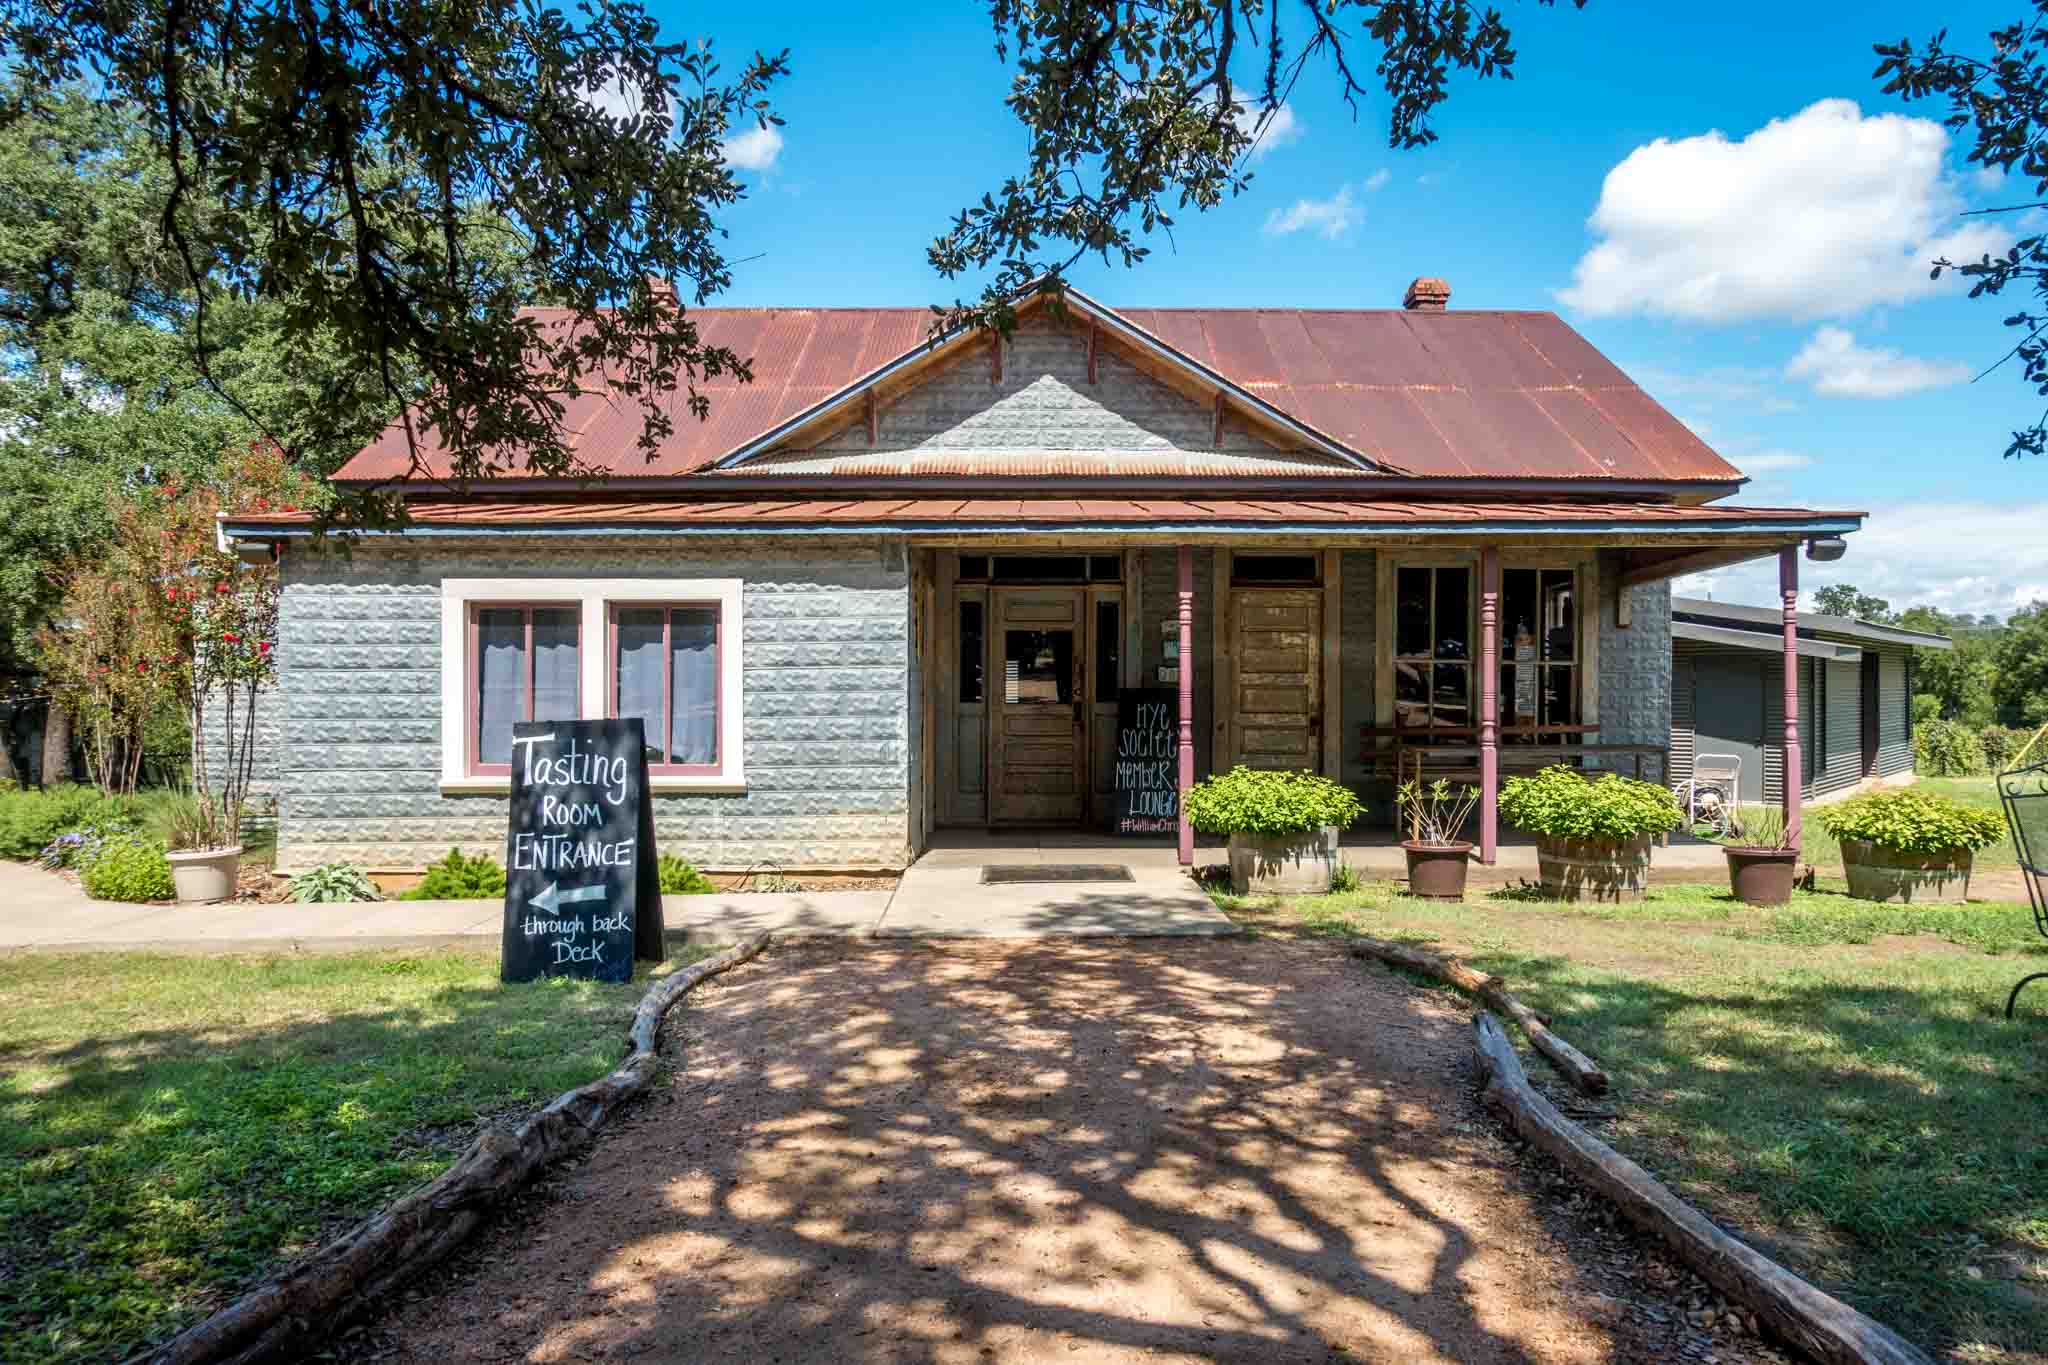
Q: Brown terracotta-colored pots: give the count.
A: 2